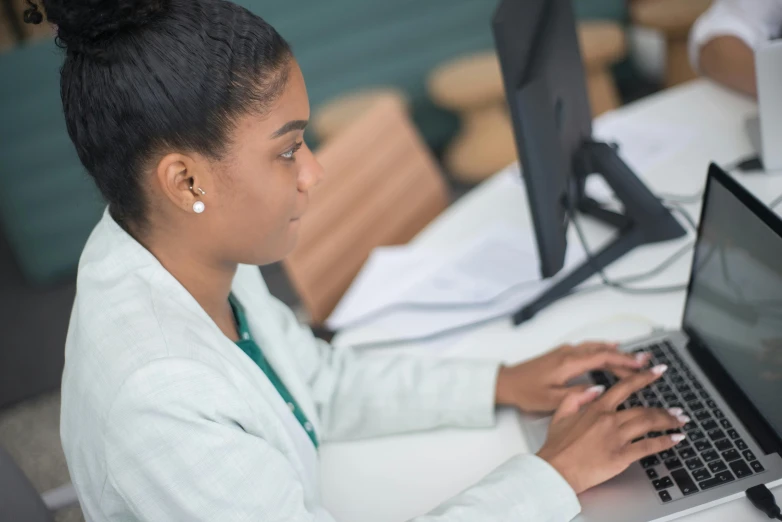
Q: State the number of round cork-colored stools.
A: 4